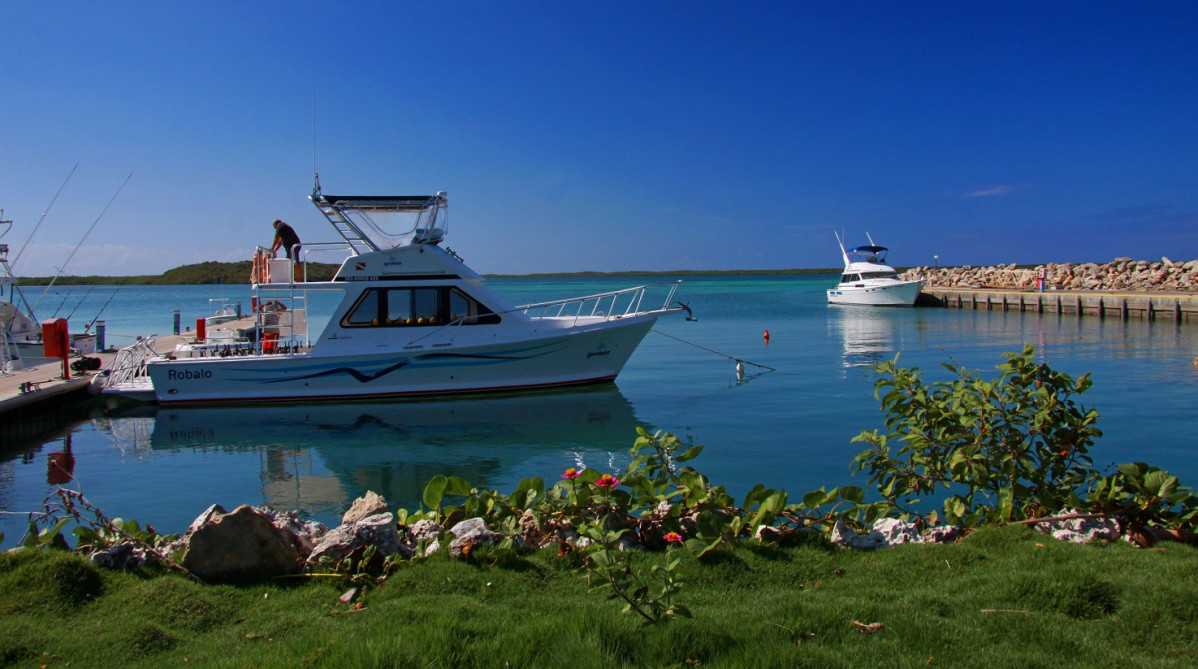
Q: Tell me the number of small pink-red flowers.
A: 3